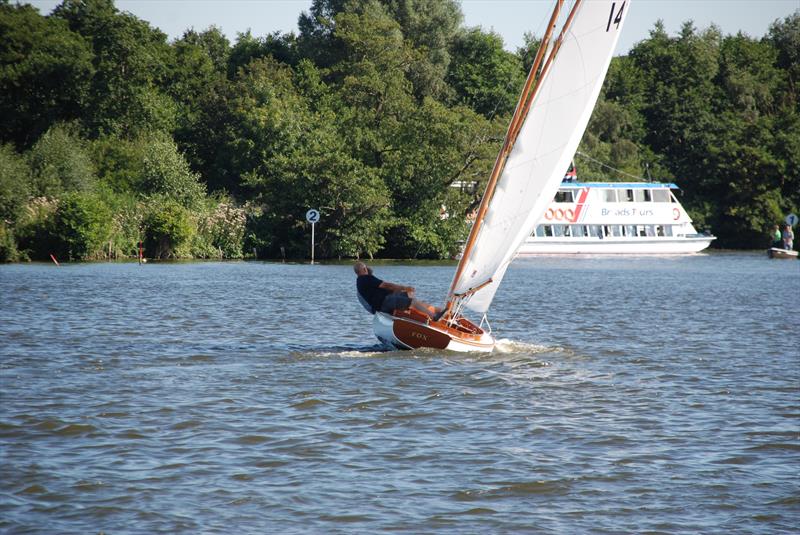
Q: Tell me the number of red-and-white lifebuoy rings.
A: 4